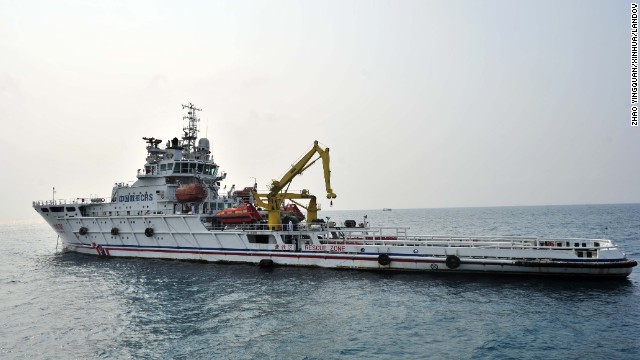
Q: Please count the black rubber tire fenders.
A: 6